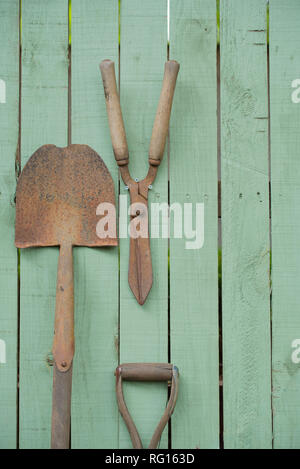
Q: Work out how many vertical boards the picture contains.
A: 7